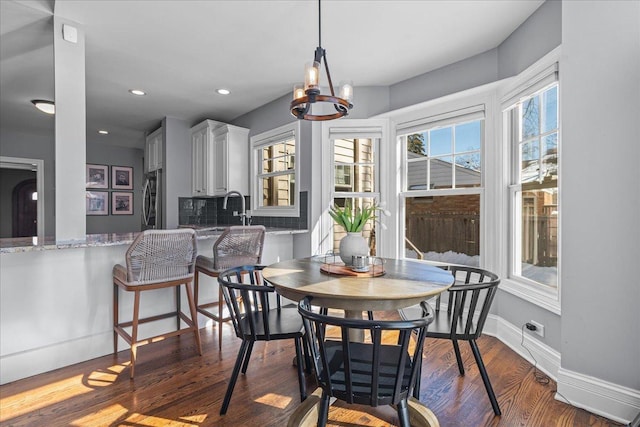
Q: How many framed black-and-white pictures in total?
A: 4